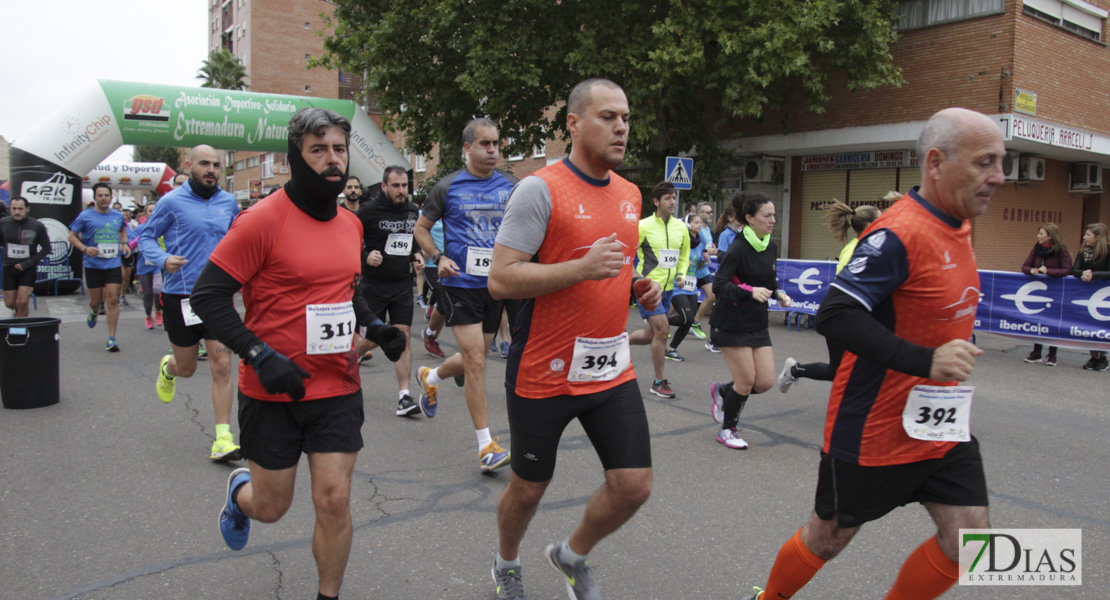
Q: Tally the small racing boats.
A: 0